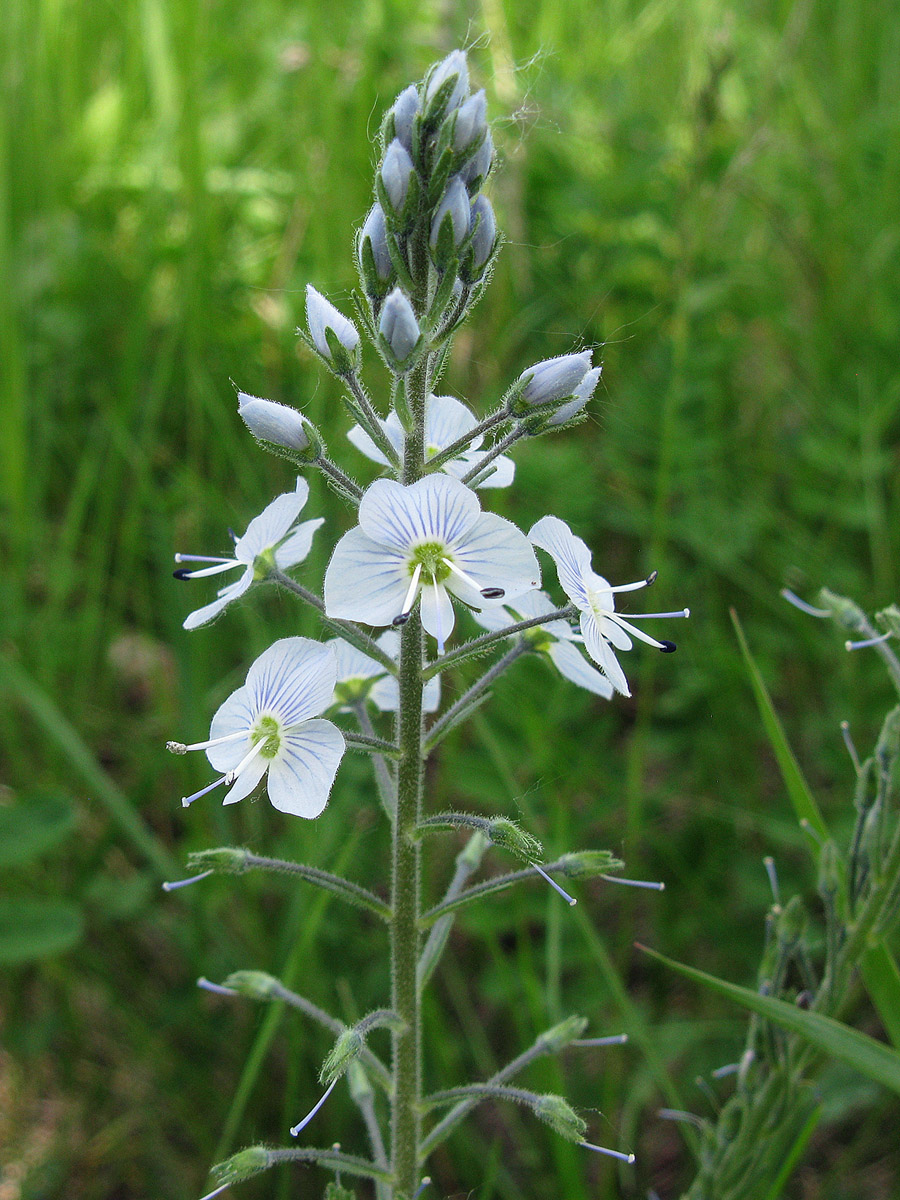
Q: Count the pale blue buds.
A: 13